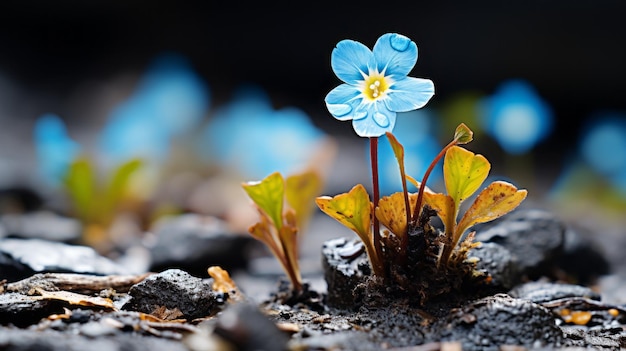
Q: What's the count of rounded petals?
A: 5